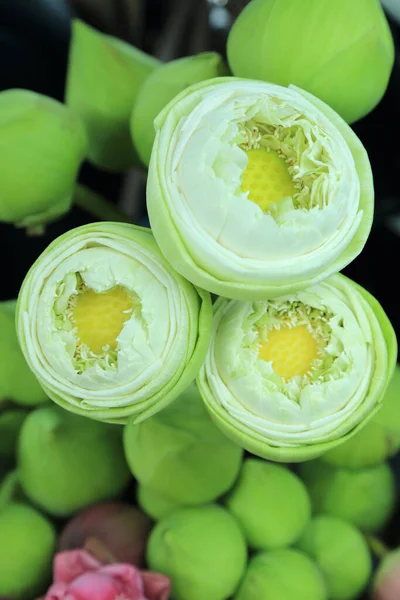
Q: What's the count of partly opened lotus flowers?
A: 3